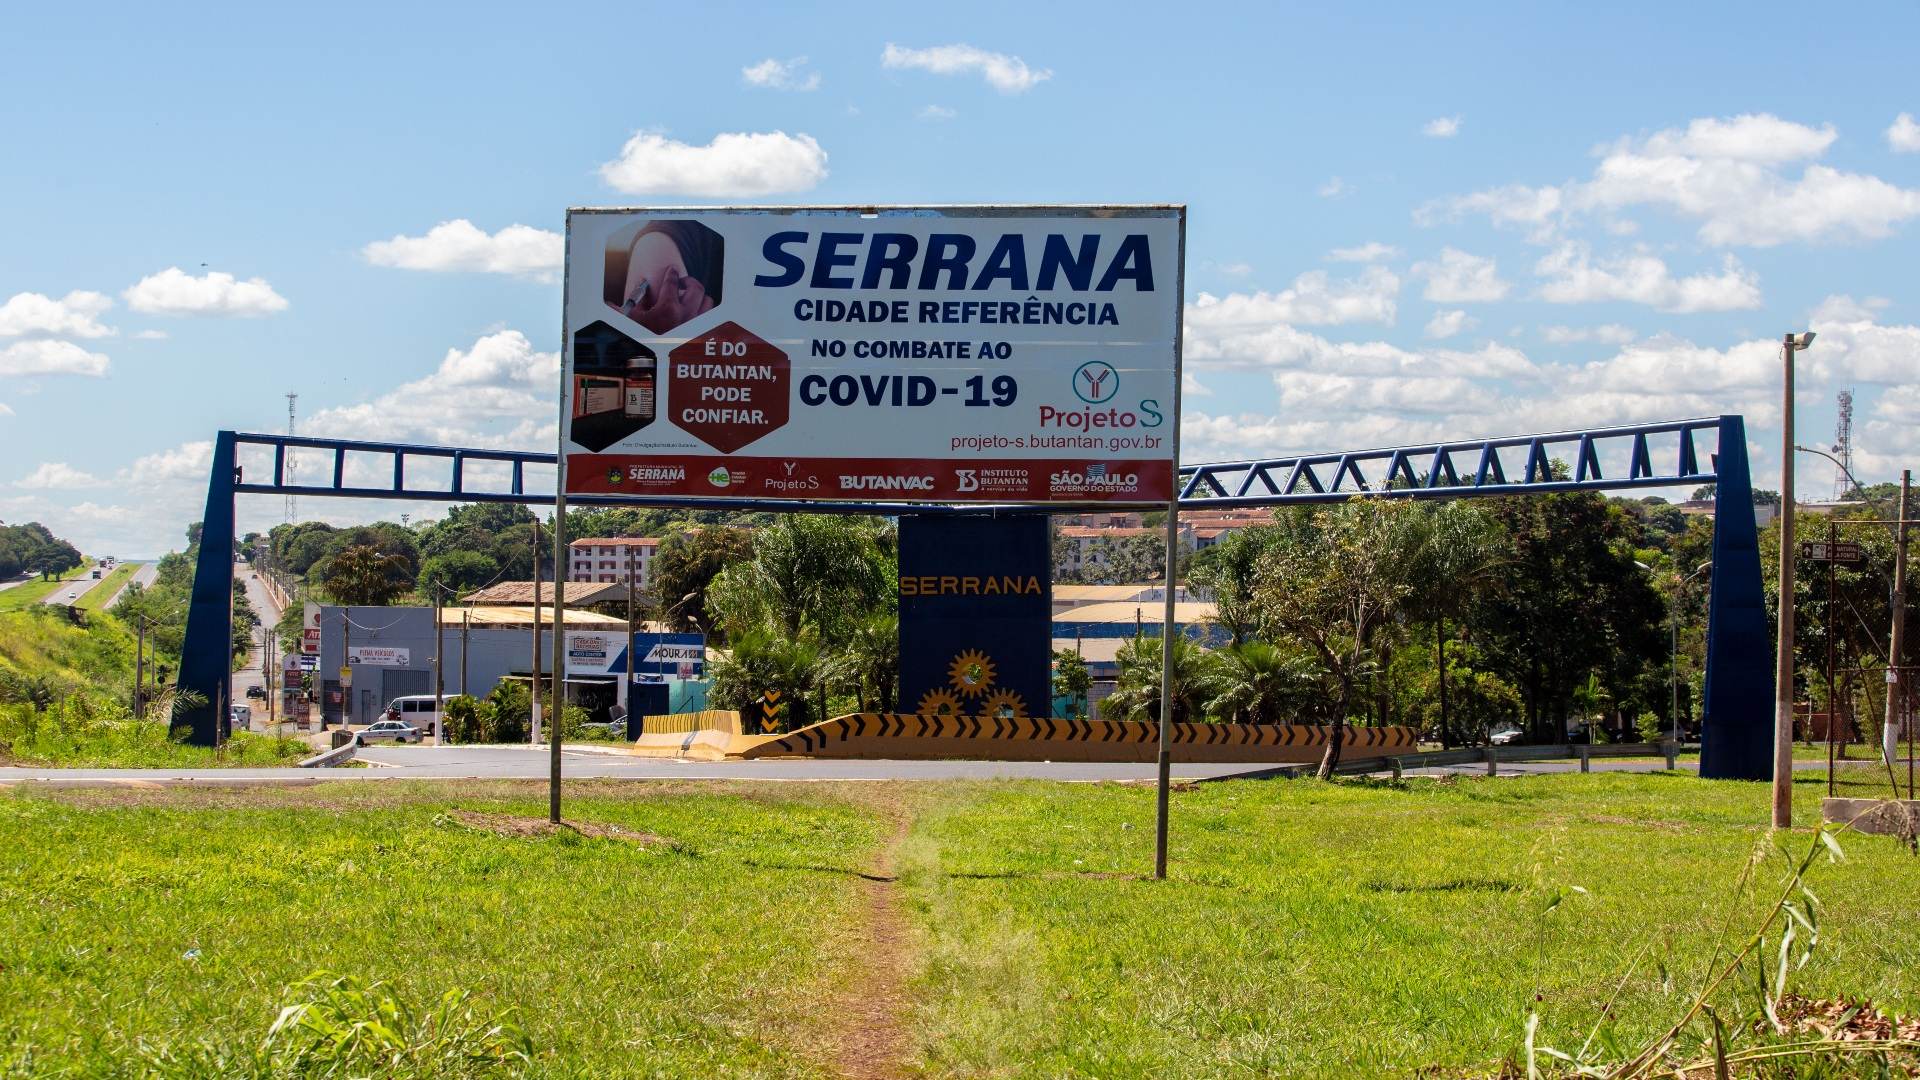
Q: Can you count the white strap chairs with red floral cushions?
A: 0